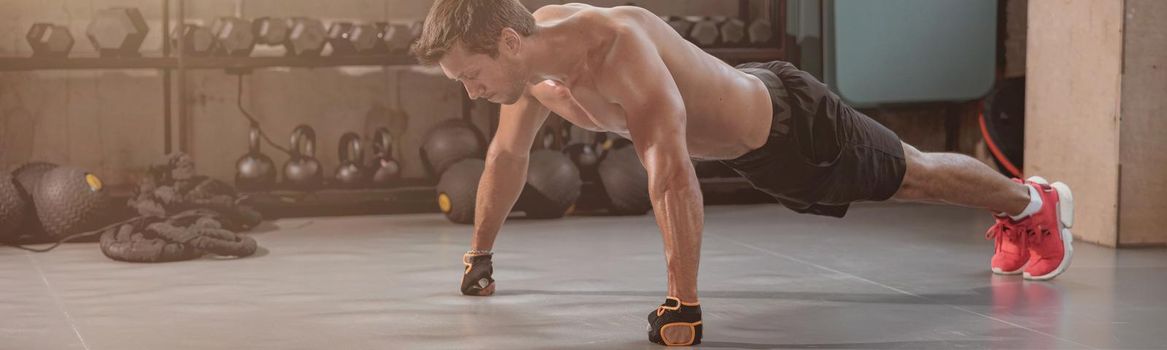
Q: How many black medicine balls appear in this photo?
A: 7